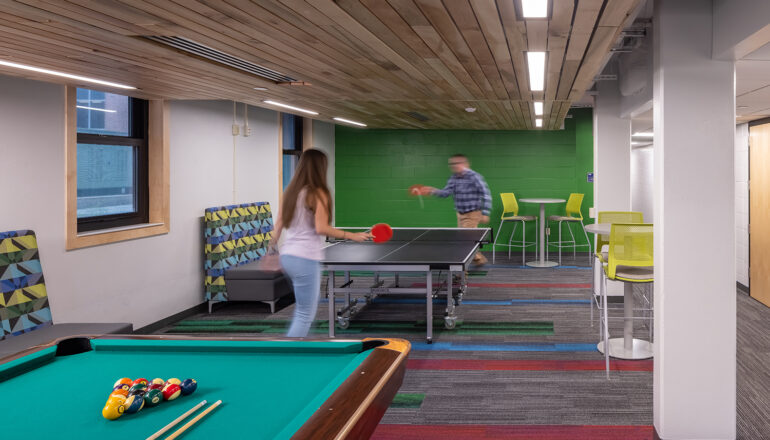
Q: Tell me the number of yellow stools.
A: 4